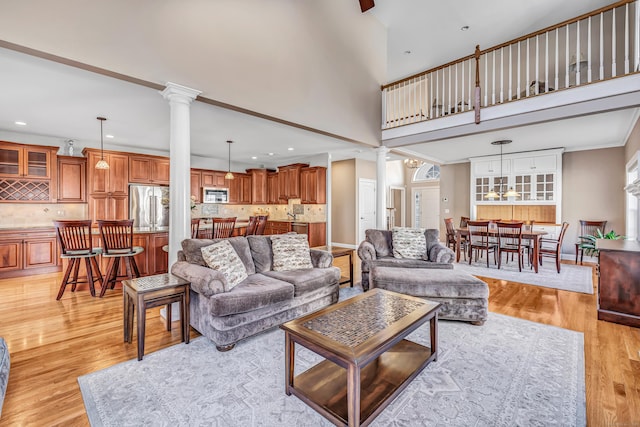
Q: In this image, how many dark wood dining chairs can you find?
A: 8